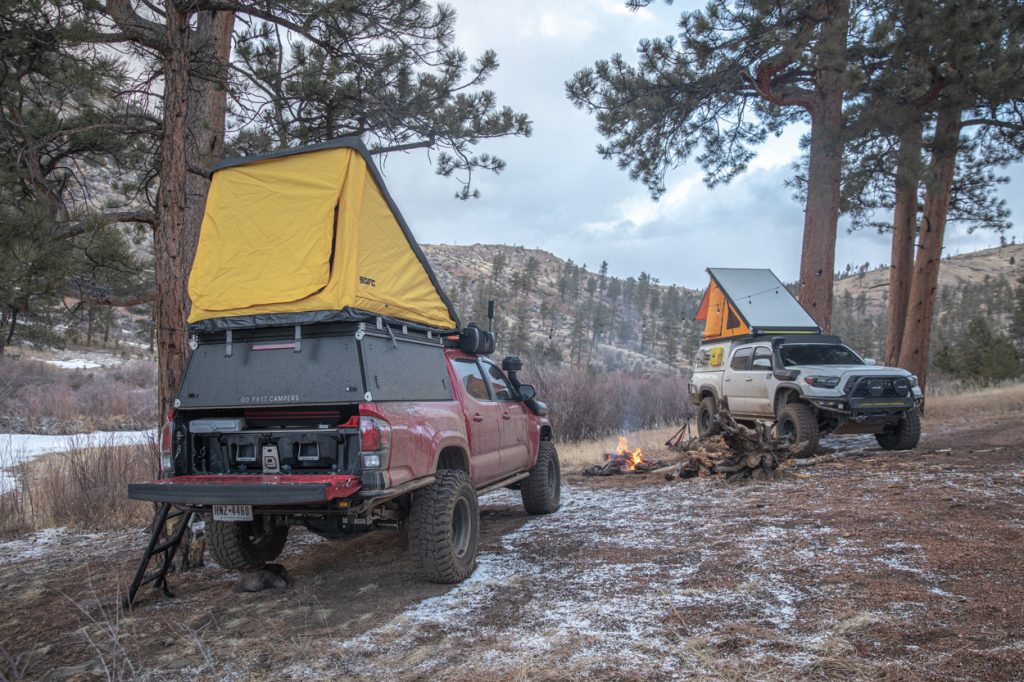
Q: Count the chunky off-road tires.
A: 6